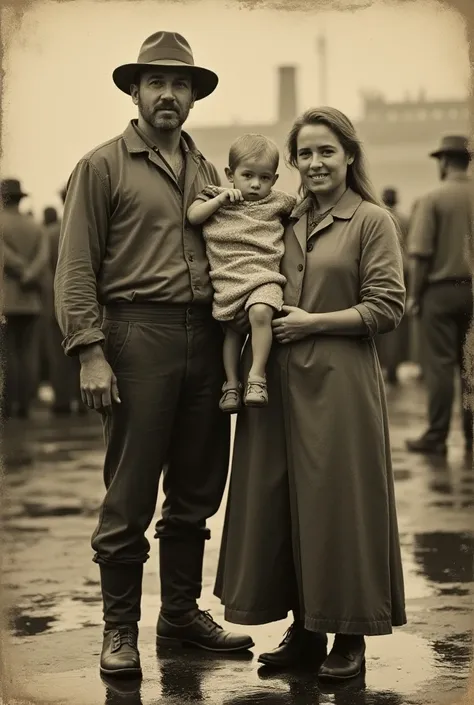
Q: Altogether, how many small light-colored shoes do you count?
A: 2